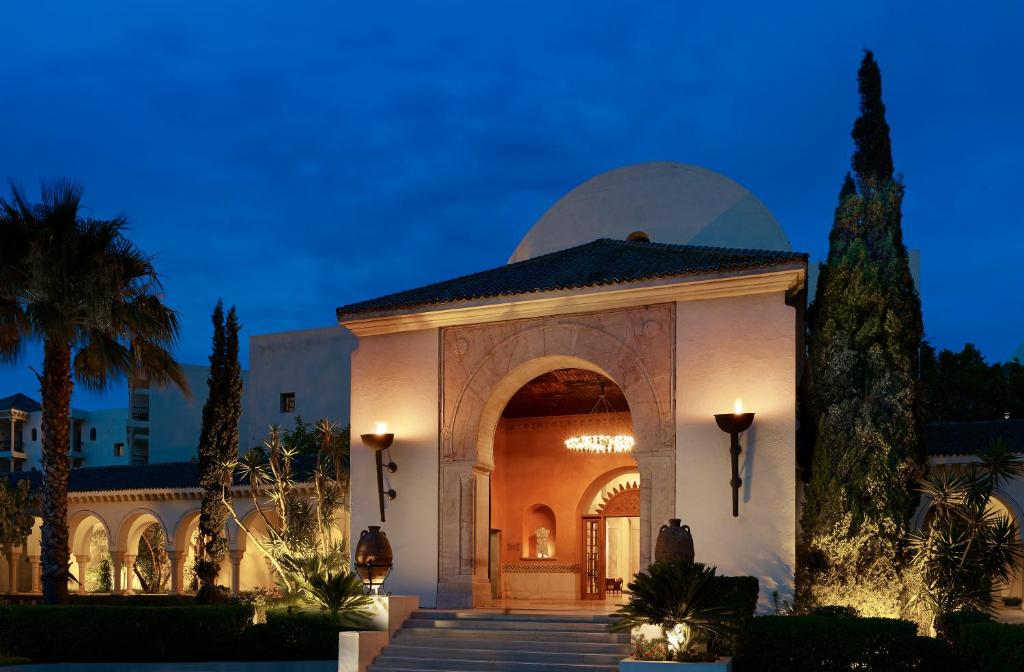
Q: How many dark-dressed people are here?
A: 0